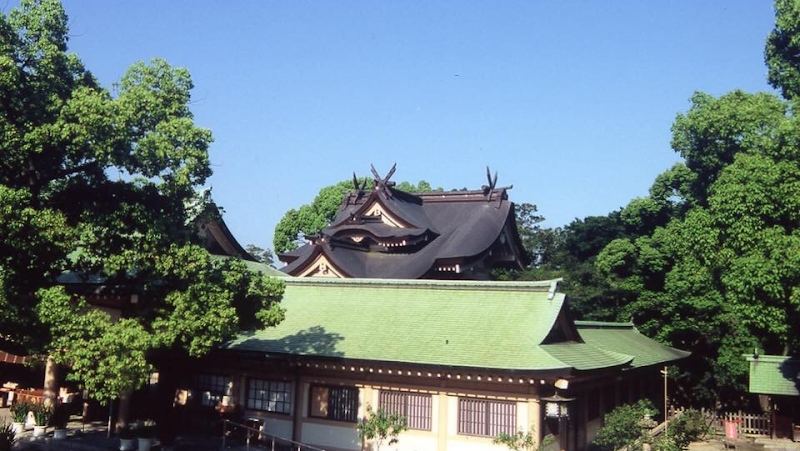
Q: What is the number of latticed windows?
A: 5